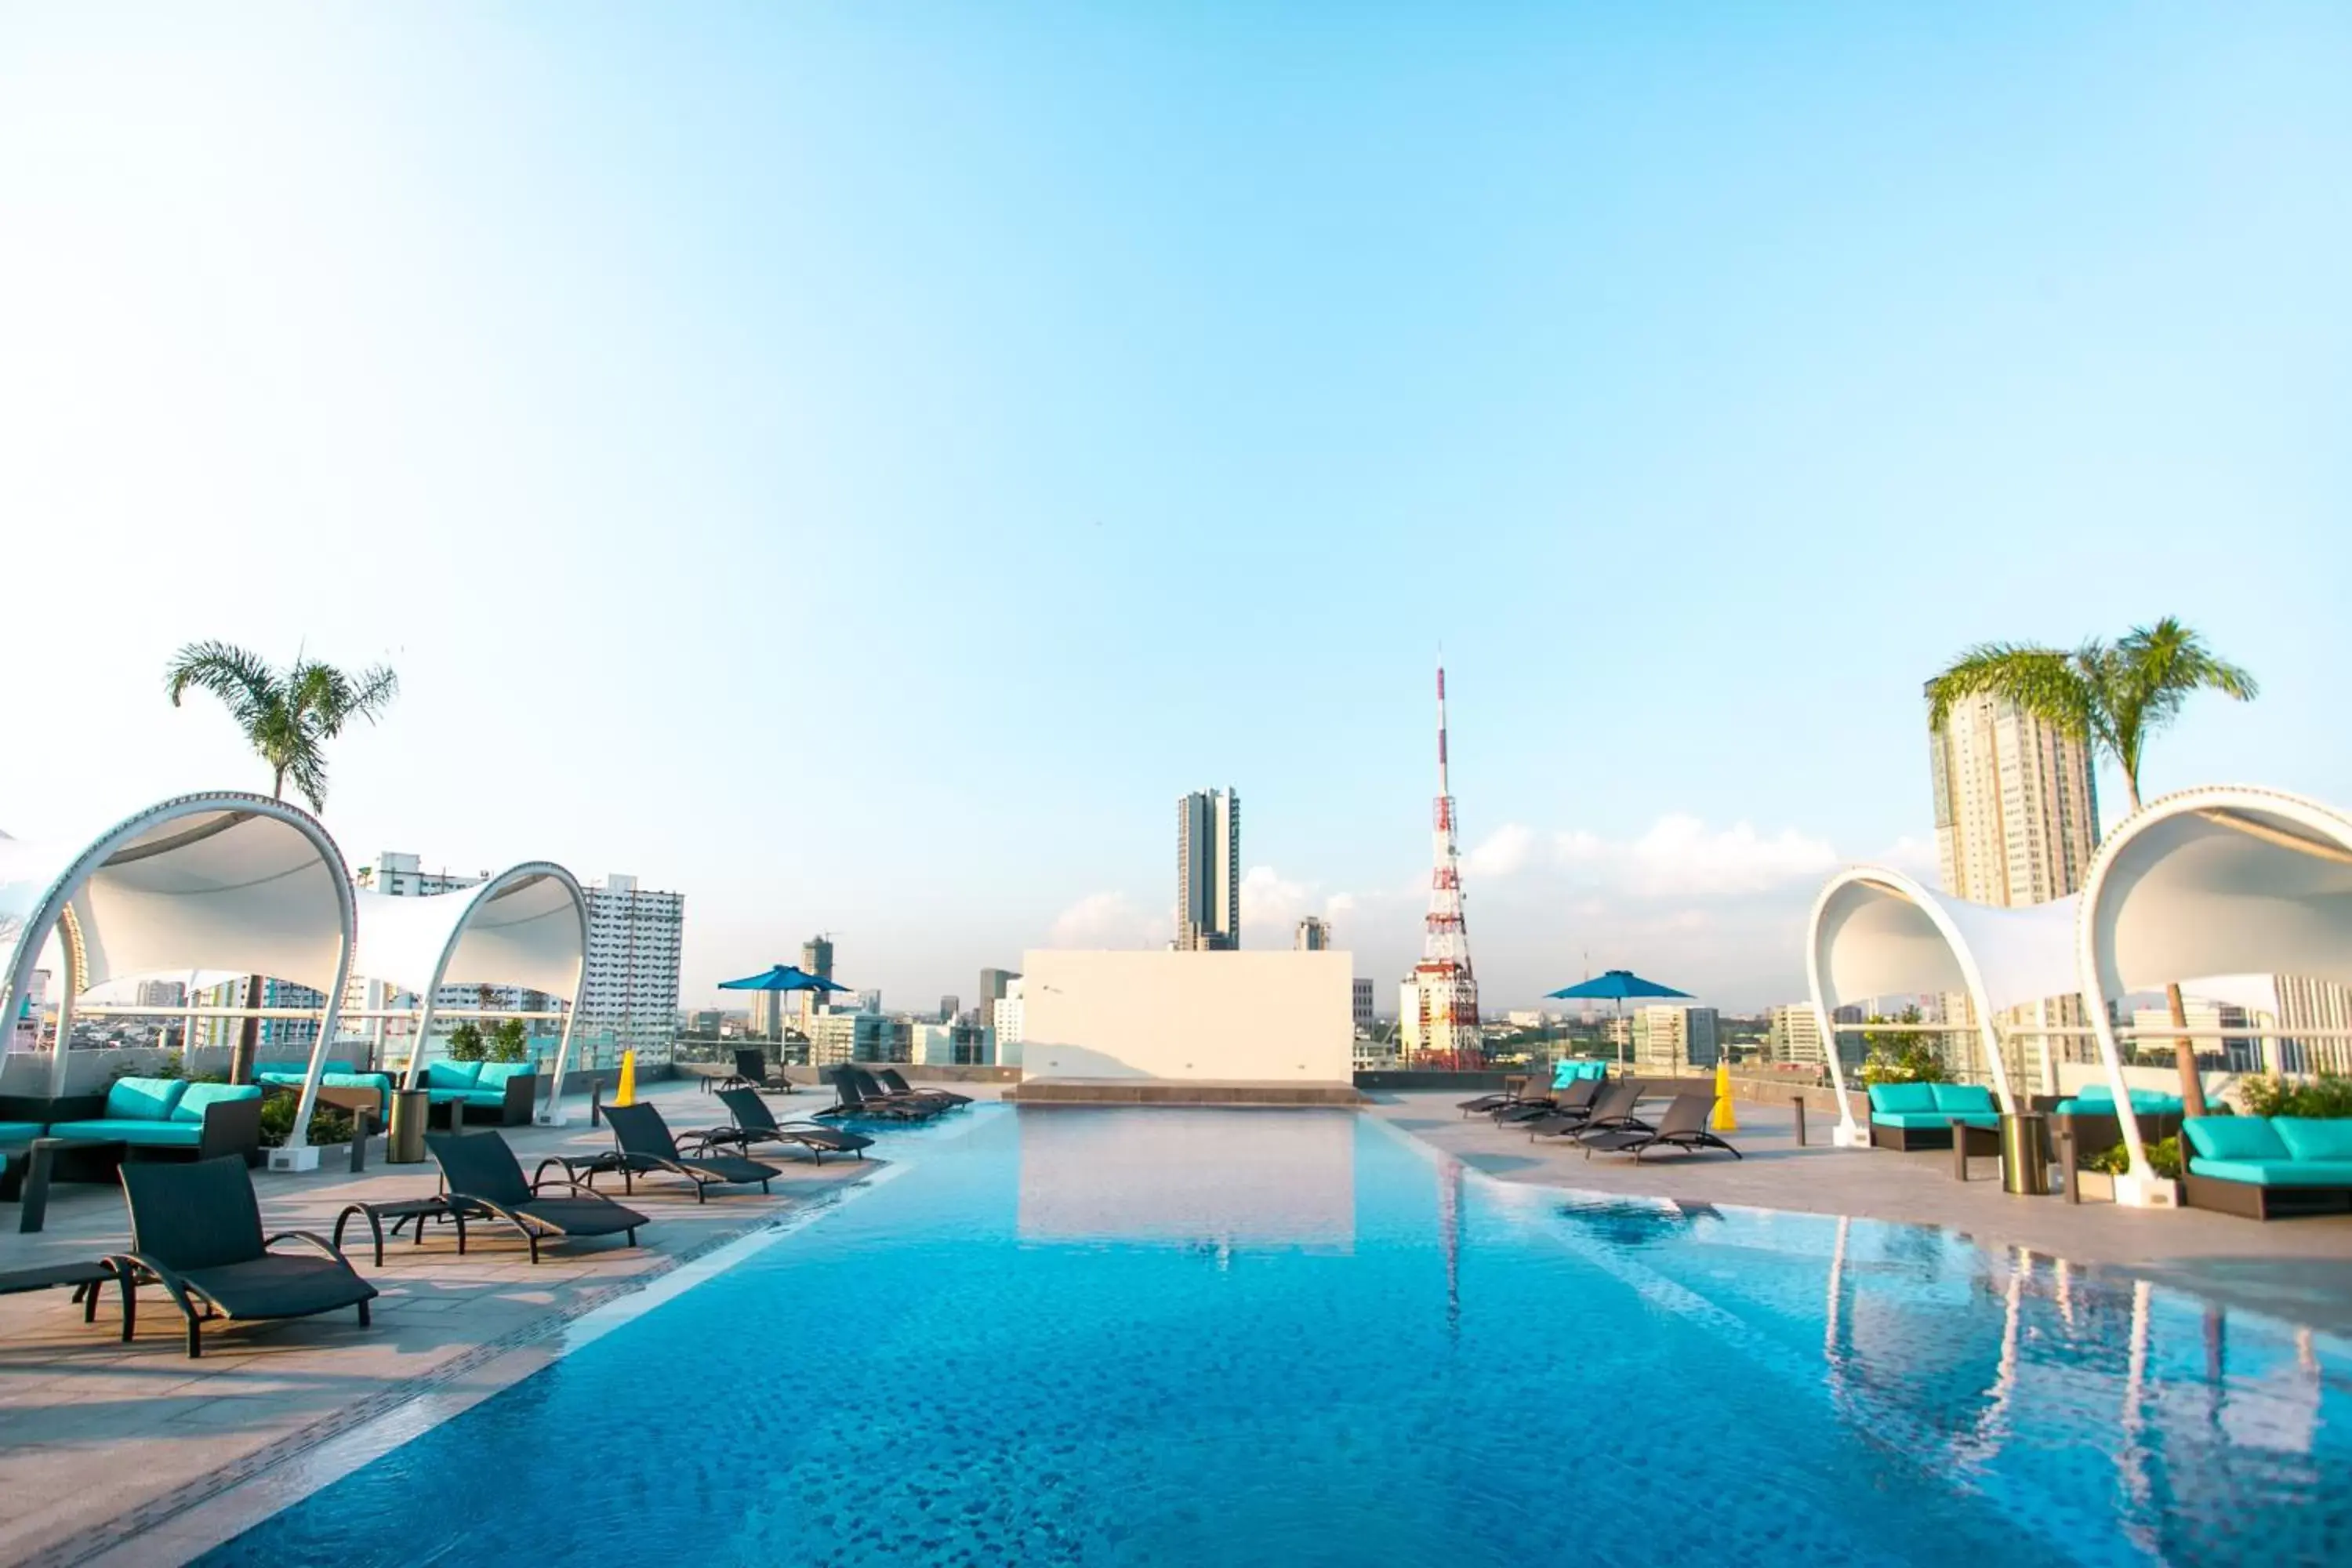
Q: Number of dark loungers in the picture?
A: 12